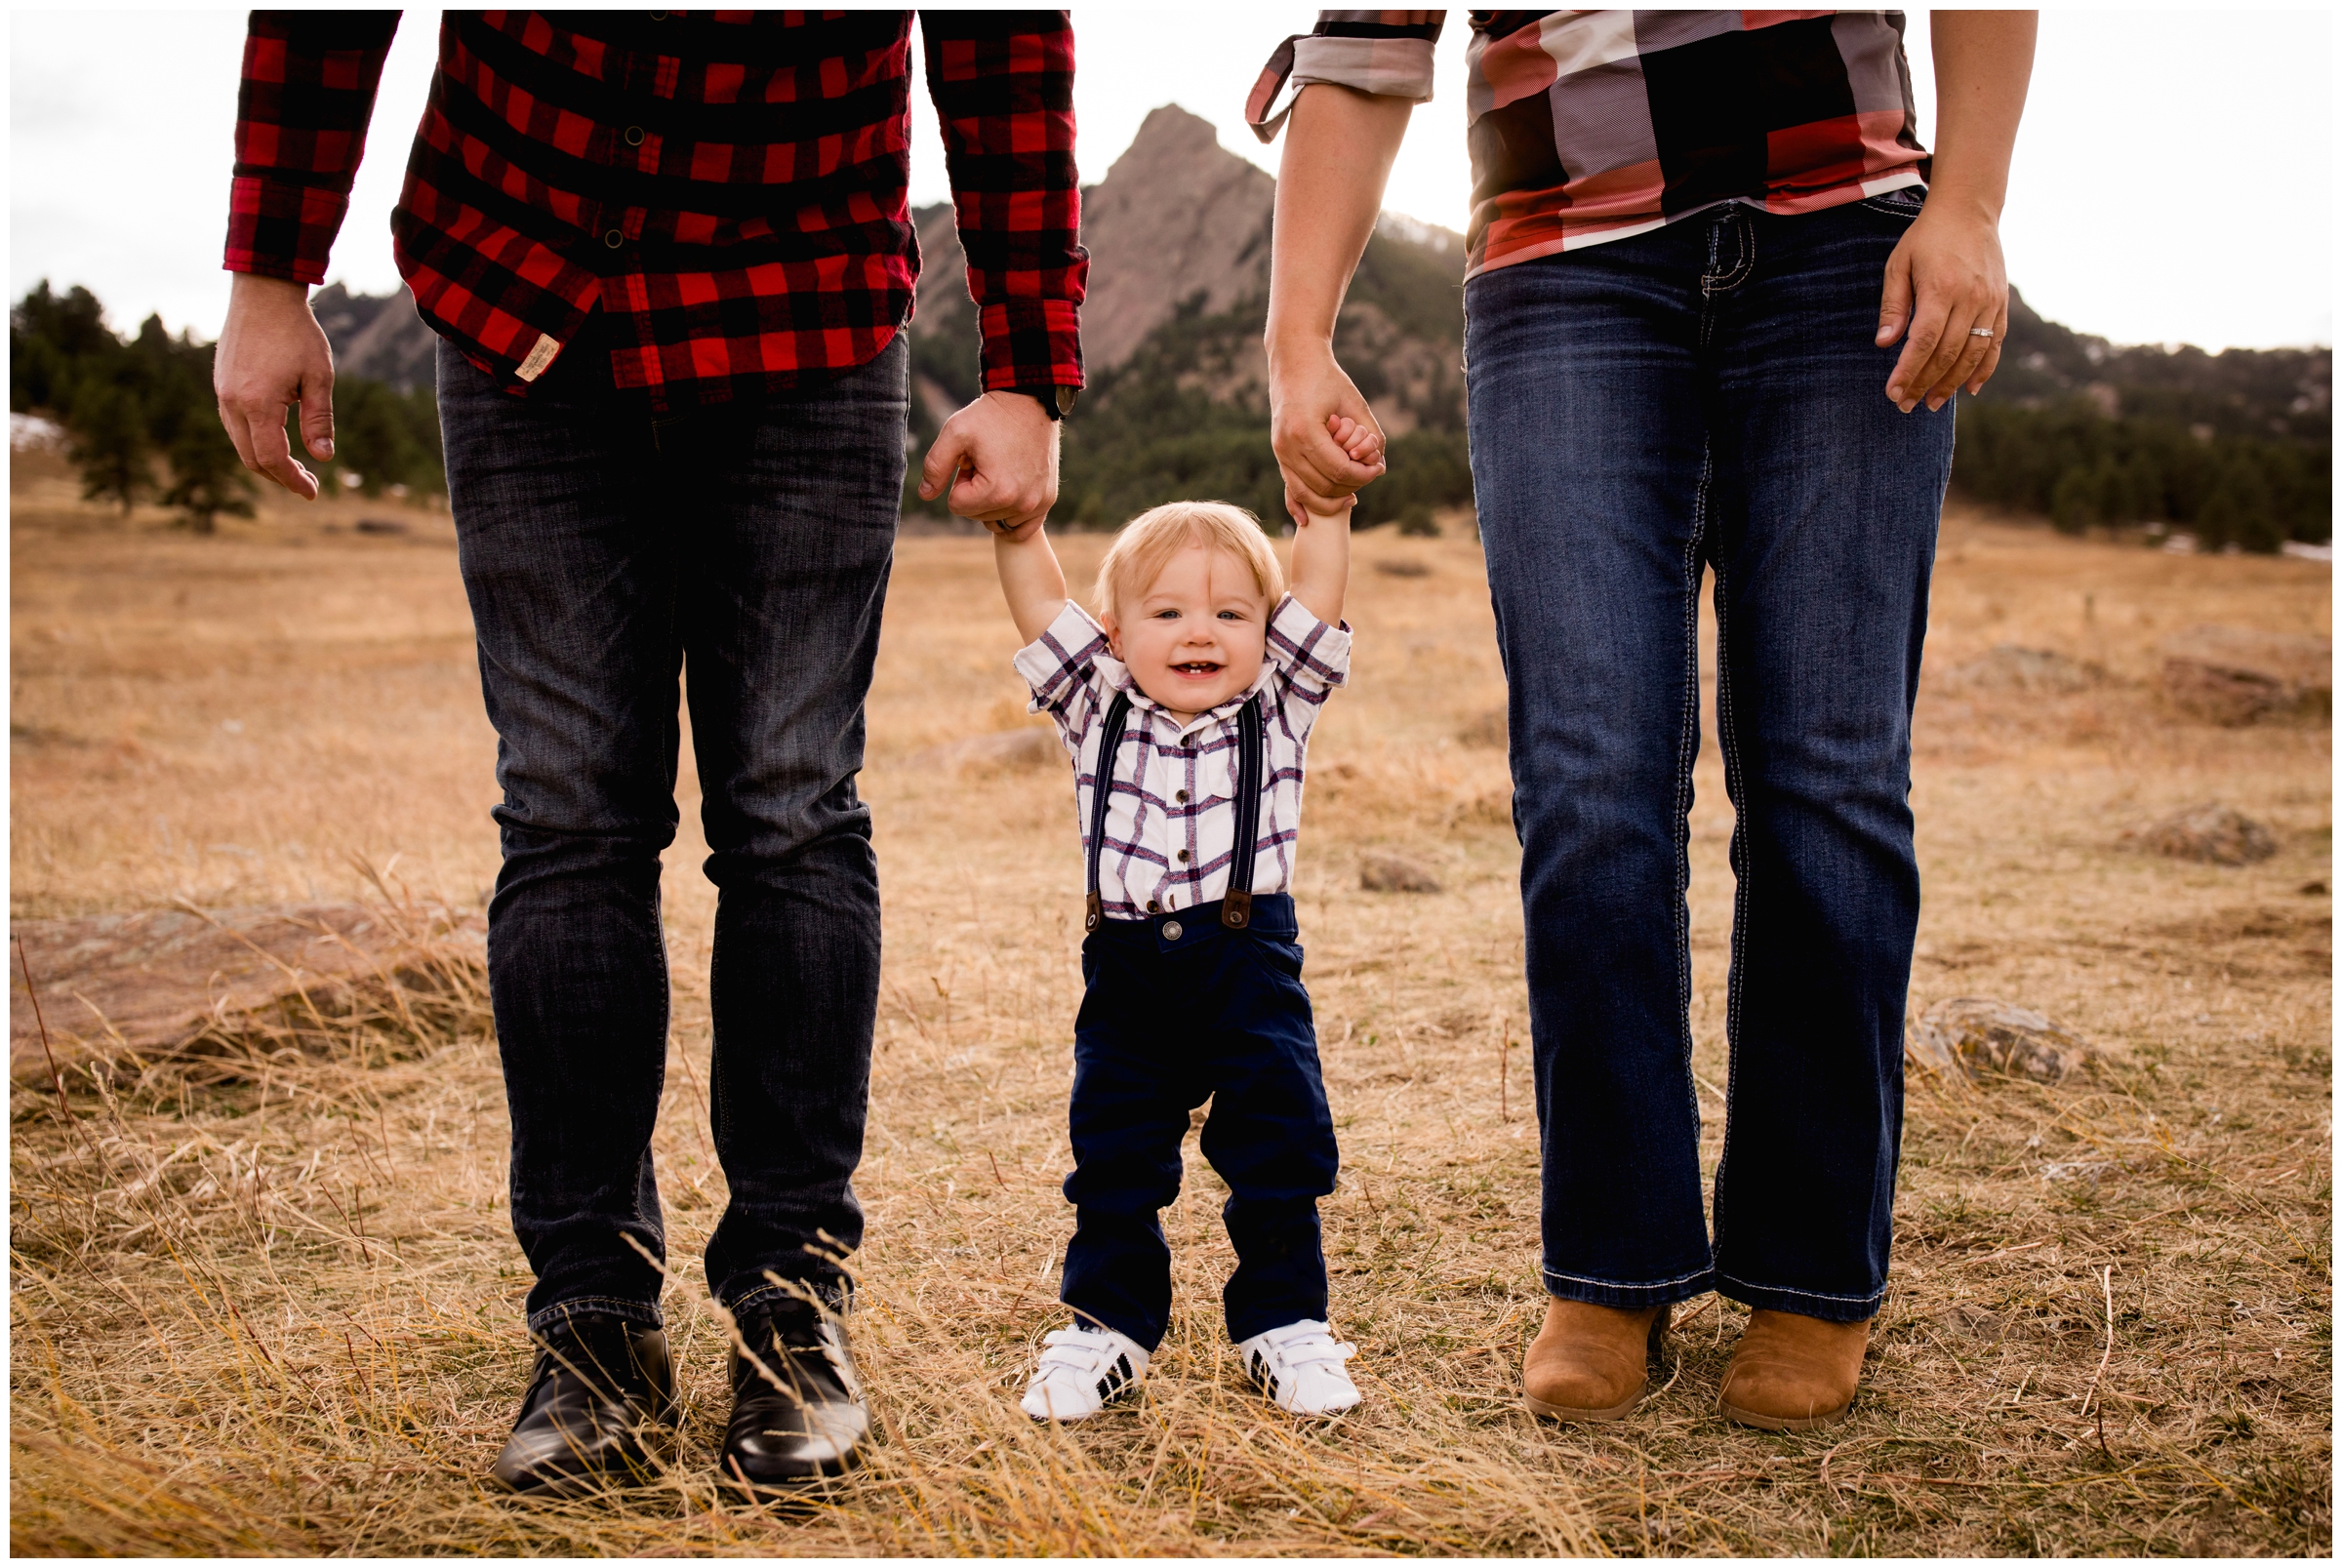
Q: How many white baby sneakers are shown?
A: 2